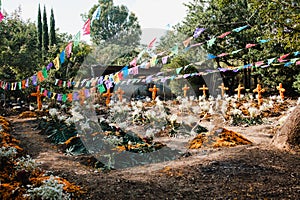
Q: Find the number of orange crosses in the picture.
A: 11